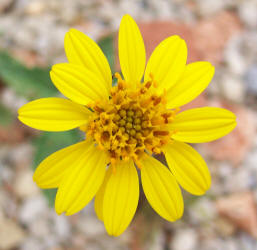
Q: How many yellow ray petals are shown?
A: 13